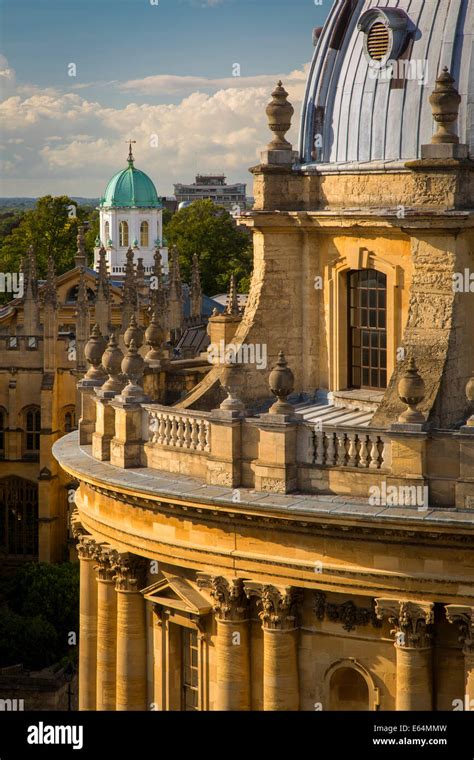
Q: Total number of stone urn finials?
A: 11